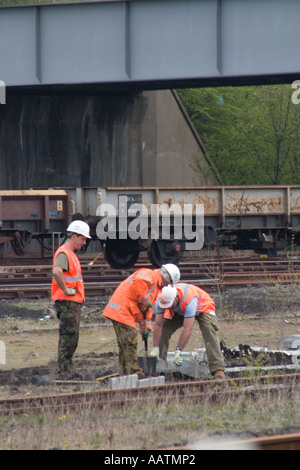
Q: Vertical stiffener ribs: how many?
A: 3